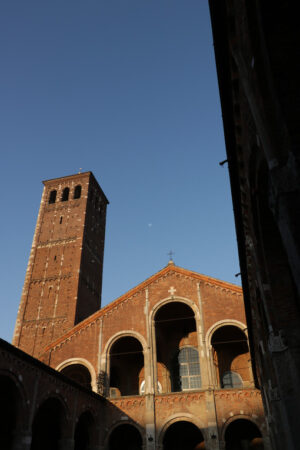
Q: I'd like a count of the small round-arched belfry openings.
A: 3